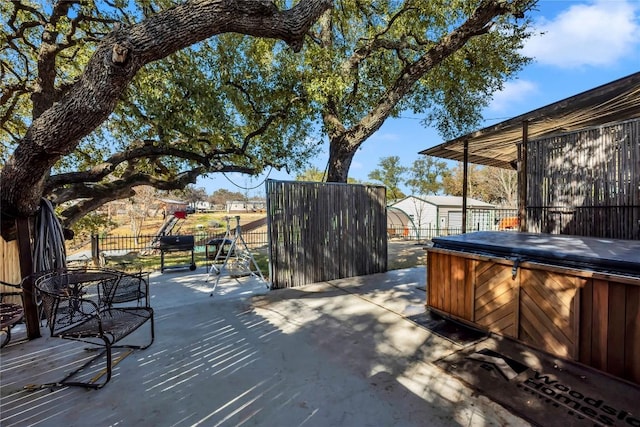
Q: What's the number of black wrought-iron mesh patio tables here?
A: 1